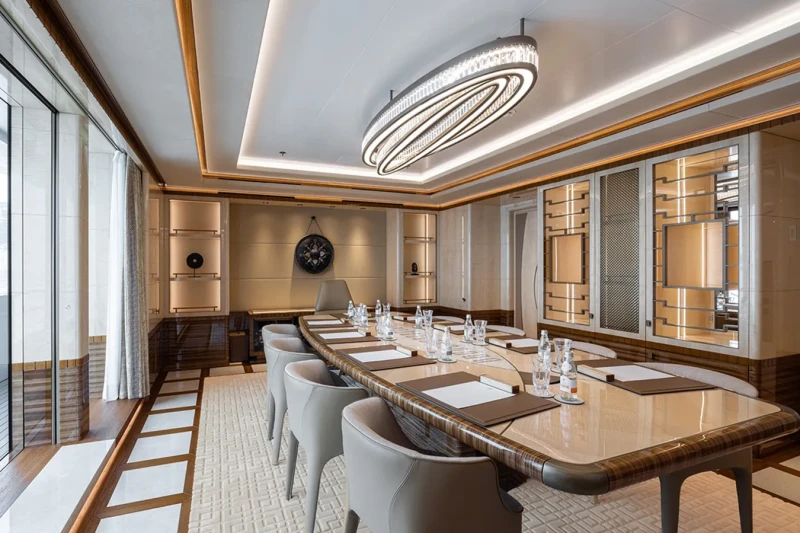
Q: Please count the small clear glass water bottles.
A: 10